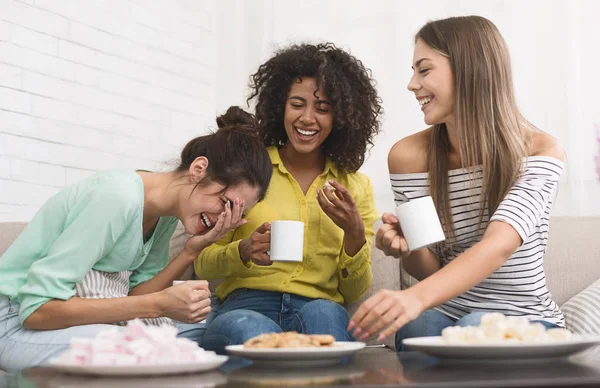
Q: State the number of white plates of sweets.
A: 3